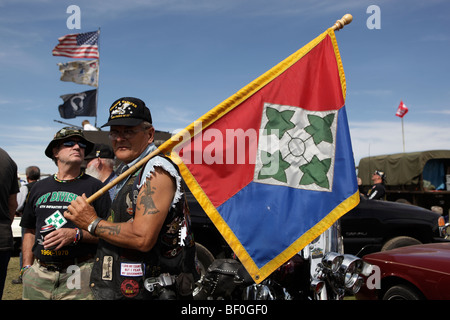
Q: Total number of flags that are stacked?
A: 3